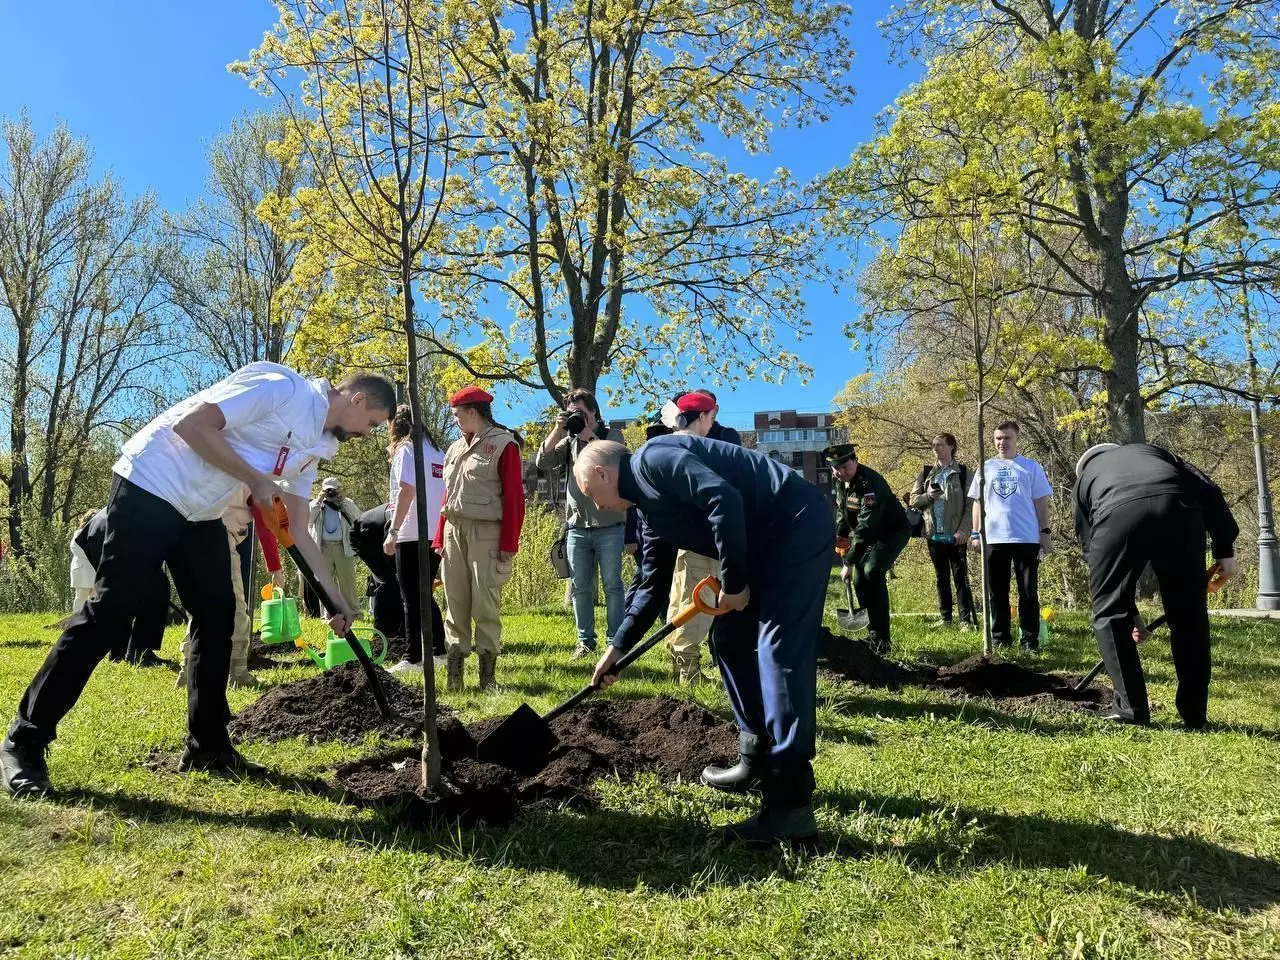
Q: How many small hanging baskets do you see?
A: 0